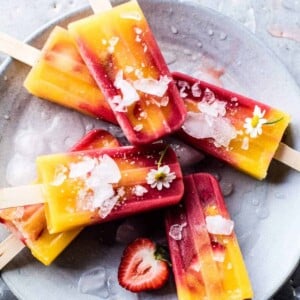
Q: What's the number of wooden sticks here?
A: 5